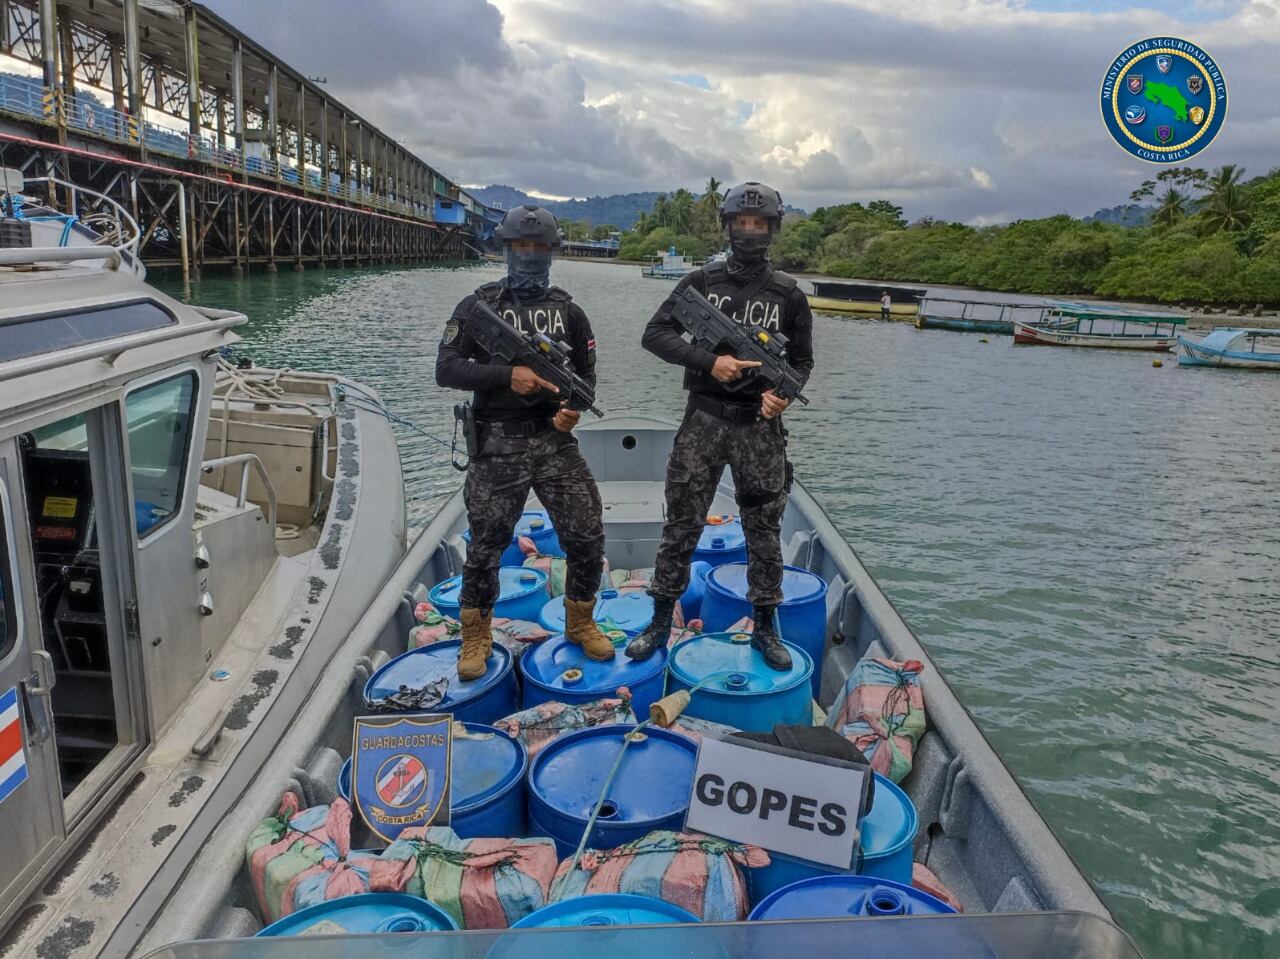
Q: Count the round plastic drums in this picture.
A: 14